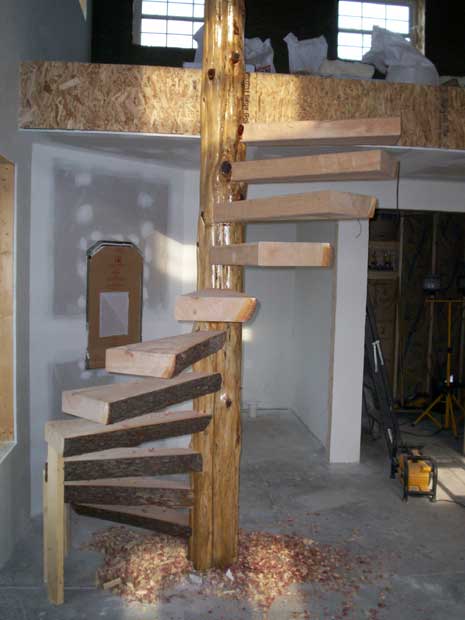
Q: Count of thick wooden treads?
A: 11